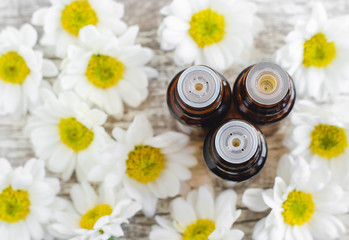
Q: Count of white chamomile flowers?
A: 12